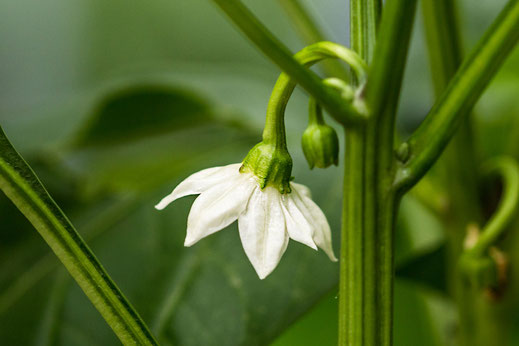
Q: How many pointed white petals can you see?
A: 5